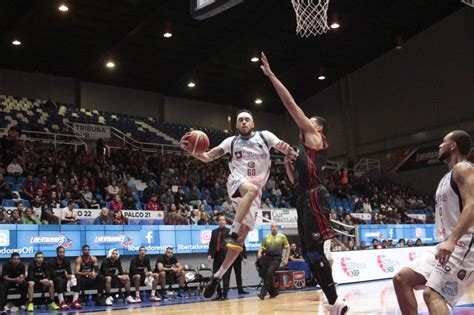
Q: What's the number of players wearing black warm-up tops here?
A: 6